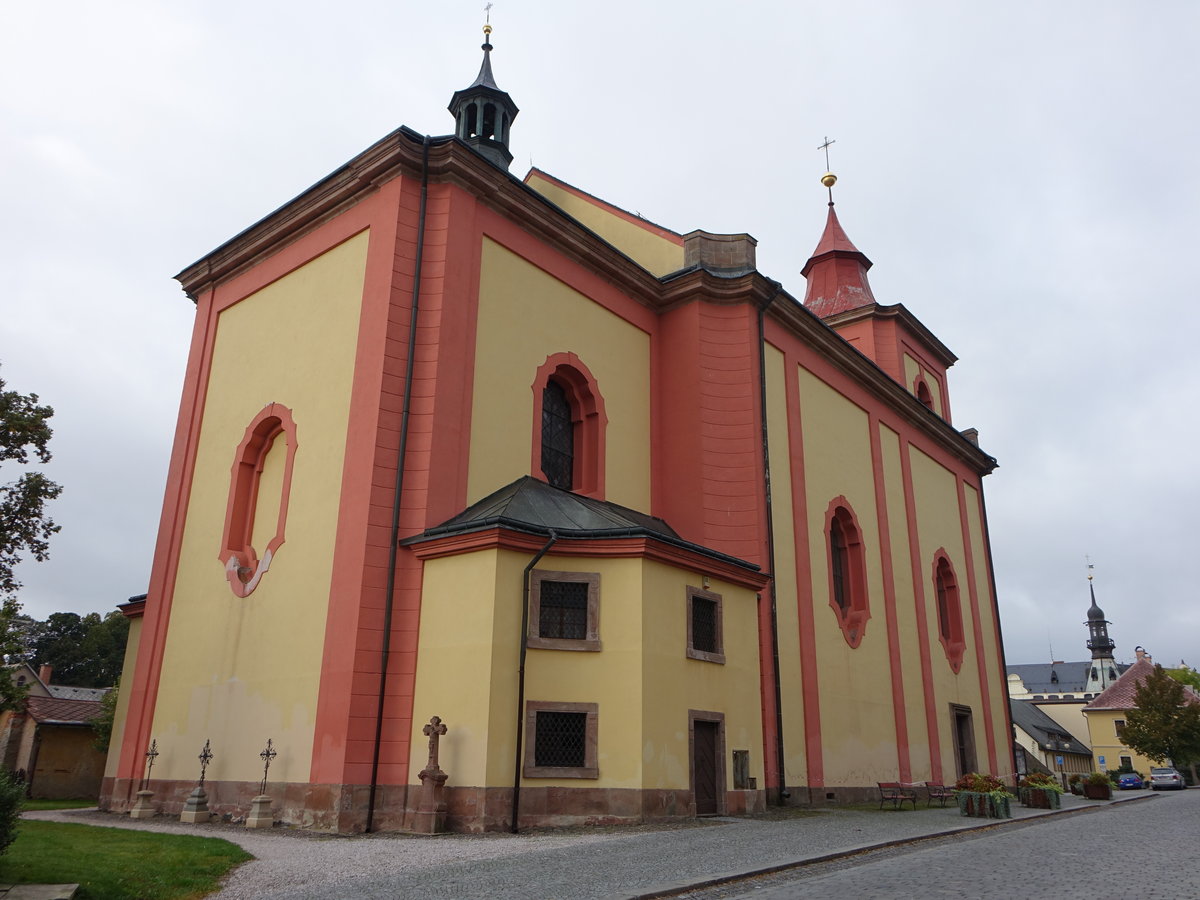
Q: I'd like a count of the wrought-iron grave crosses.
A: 3